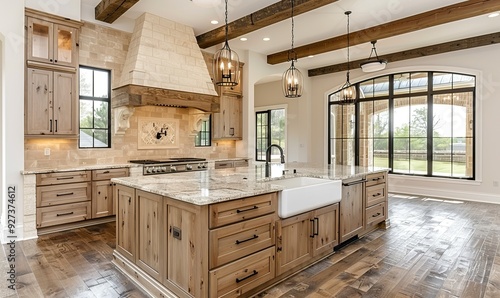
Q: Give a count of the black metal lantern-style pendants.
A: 3